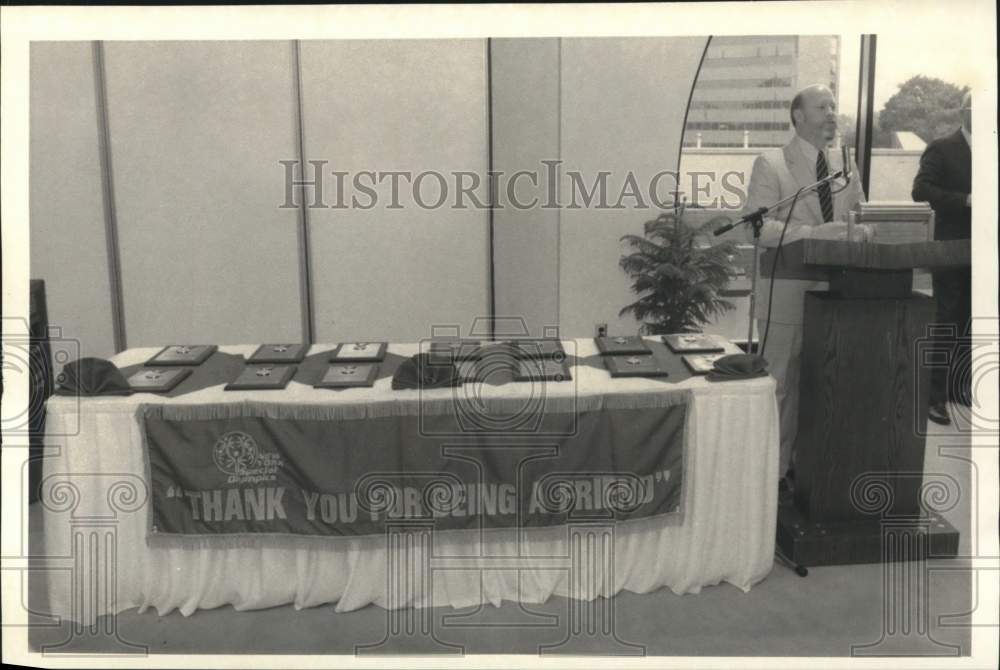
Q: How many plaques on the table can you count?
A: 14